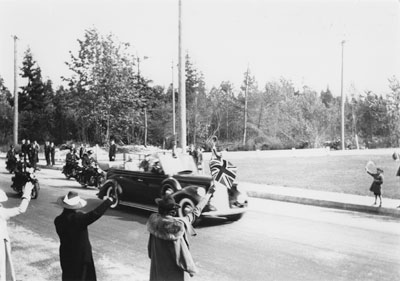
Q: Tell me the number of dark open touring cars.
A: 1